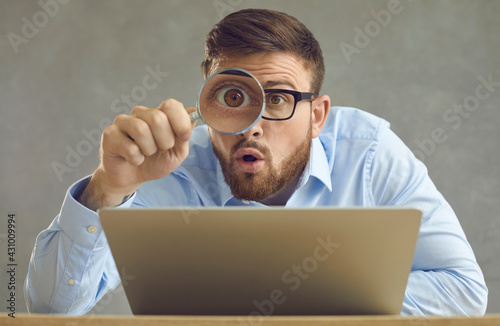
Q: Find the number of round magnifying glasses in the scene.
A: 1